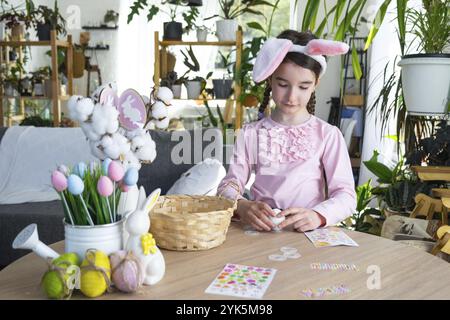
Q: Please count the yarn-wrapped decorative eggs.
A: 3